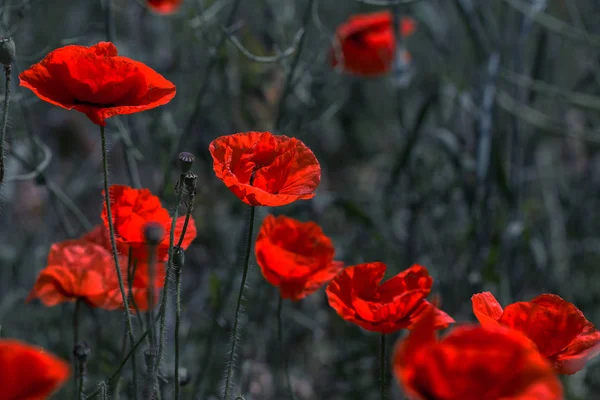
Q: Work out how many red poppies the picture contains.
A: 11